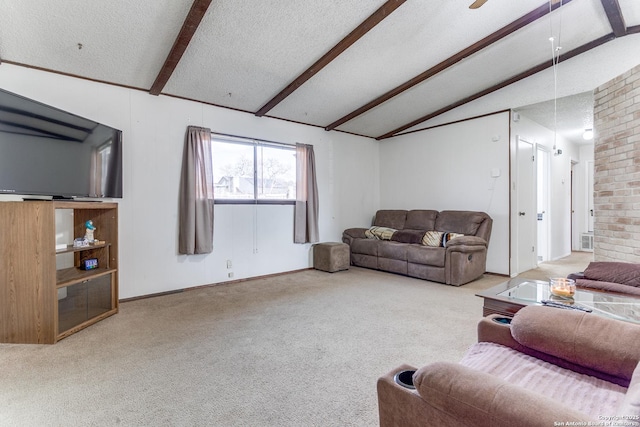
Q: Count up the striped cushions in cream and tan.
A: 2